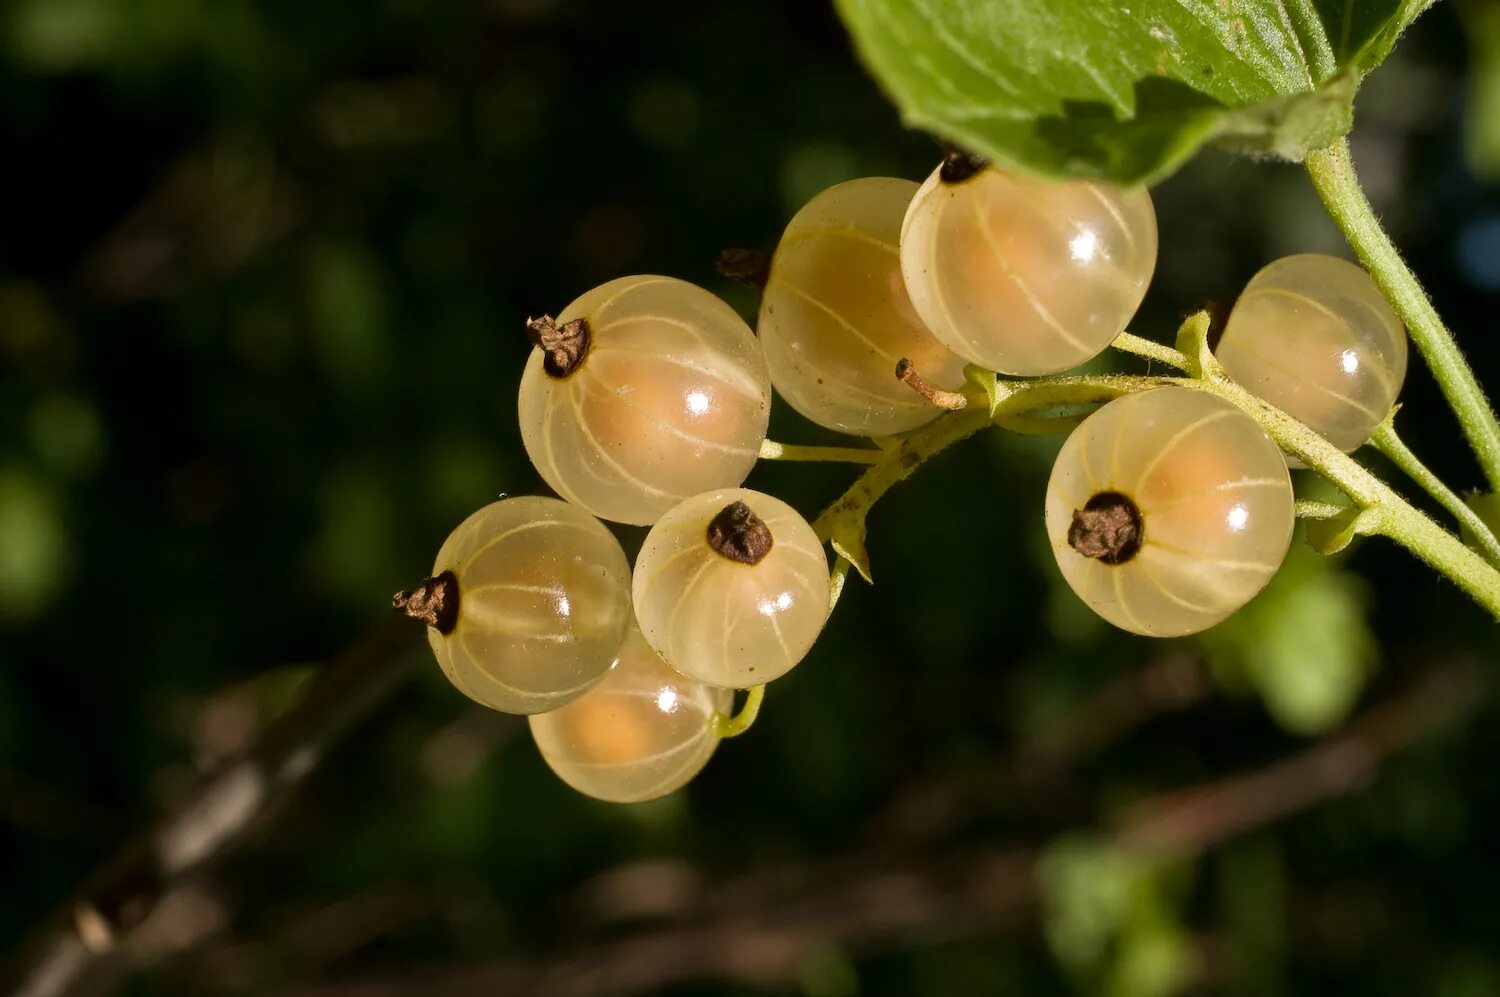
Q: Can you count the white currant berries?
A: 8